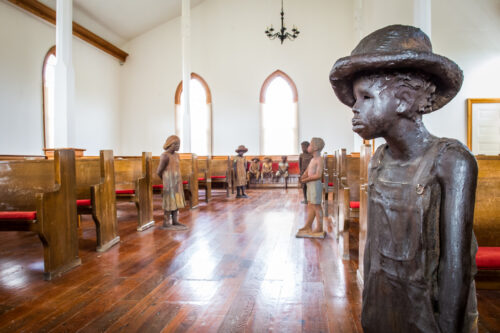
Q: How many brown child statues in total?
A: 8